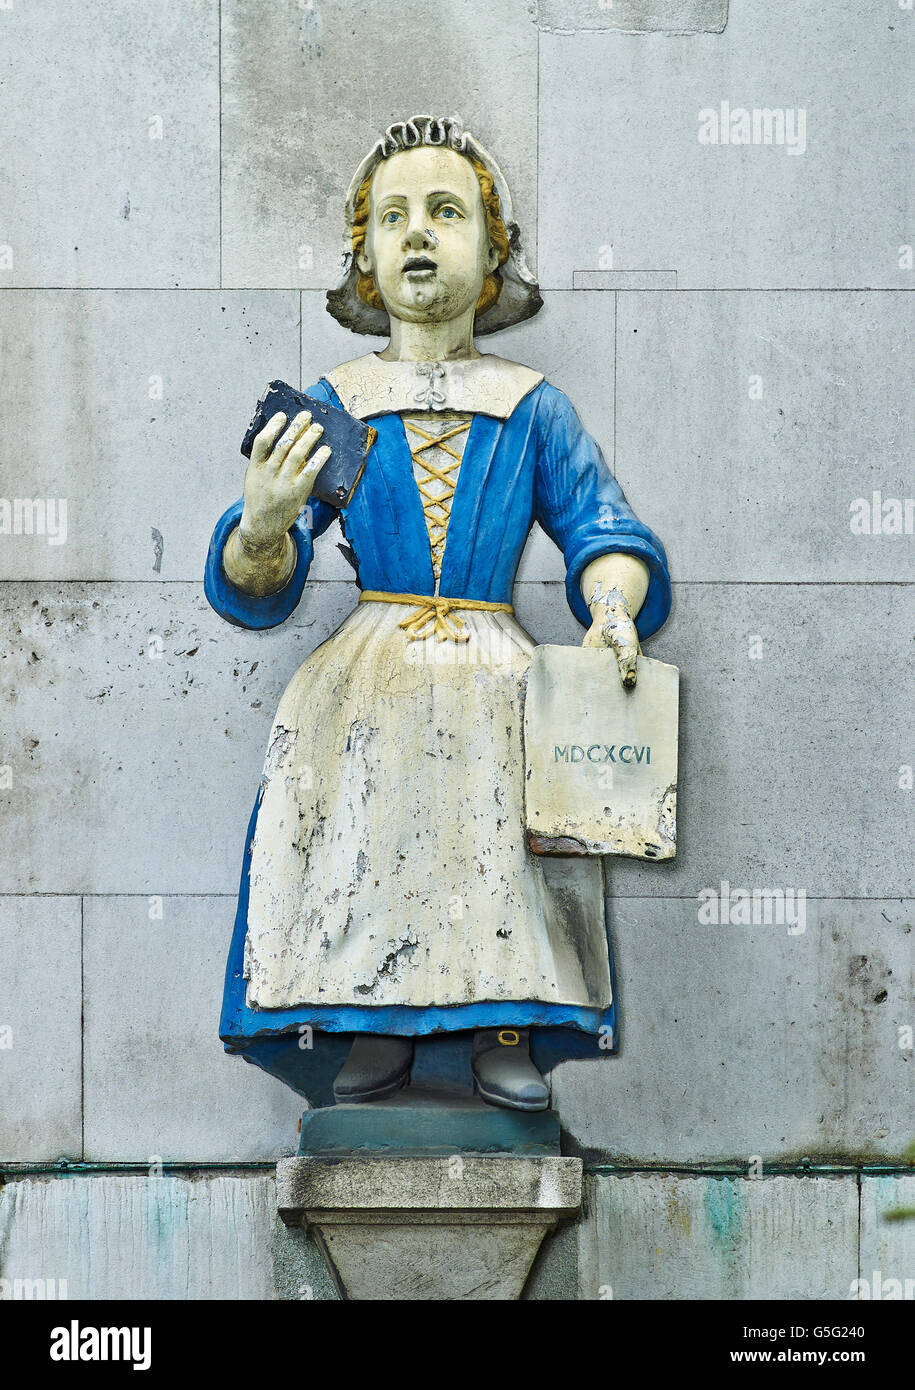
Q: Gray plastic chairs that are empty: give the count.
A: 0